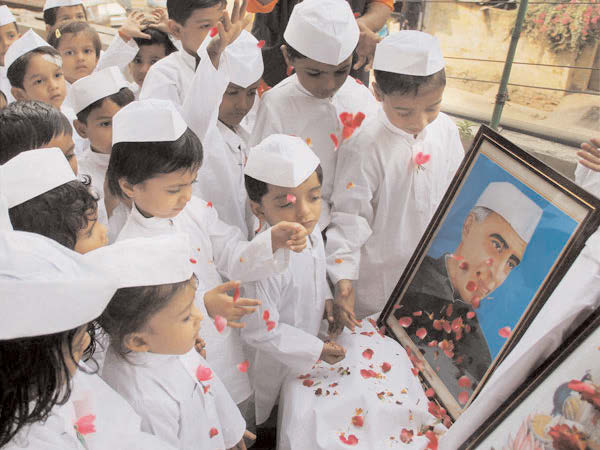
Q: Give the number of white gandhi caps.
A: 13